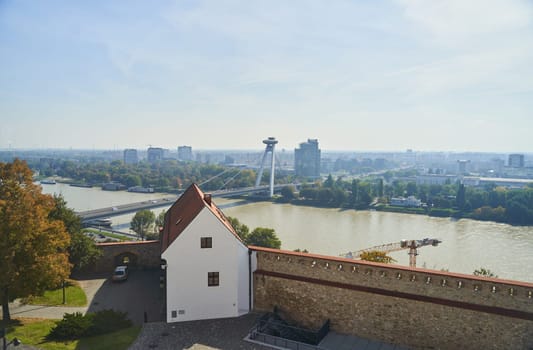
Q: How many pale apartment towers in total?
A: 3